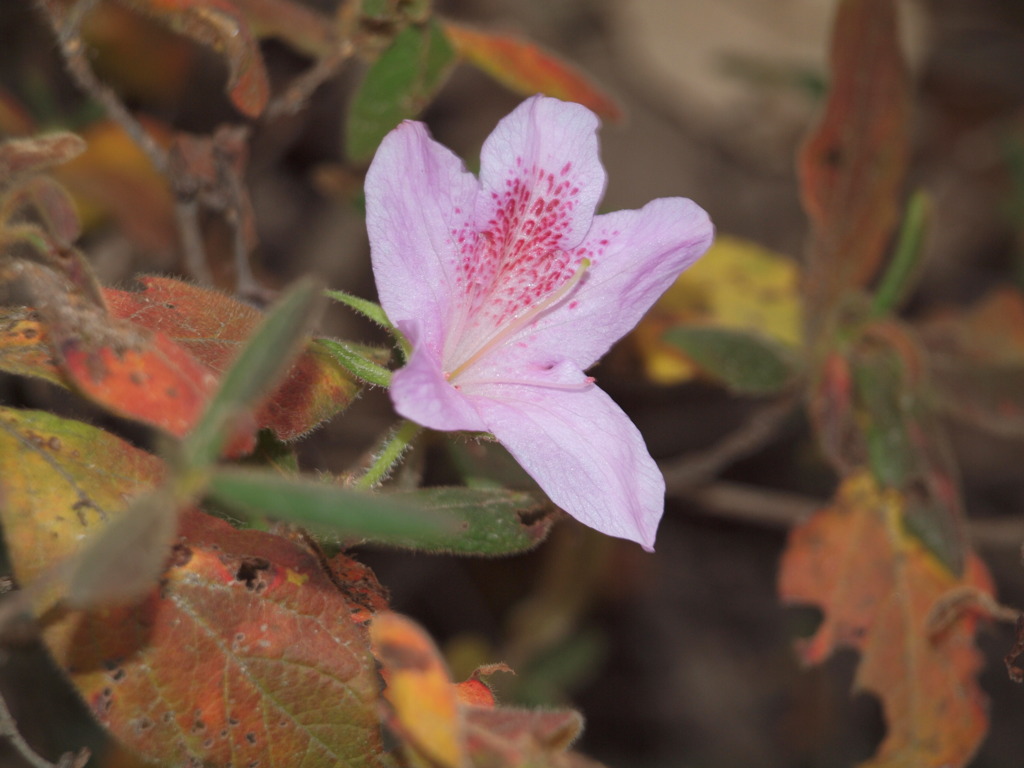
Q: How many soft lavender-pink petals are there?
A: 5